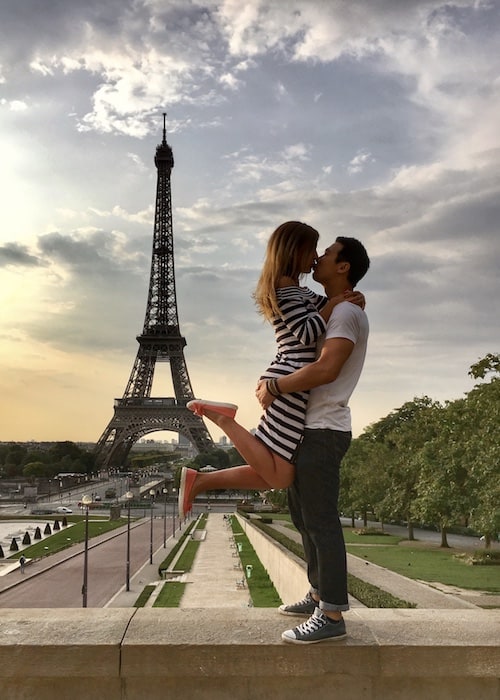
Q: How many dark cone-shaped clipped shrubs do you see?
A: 7